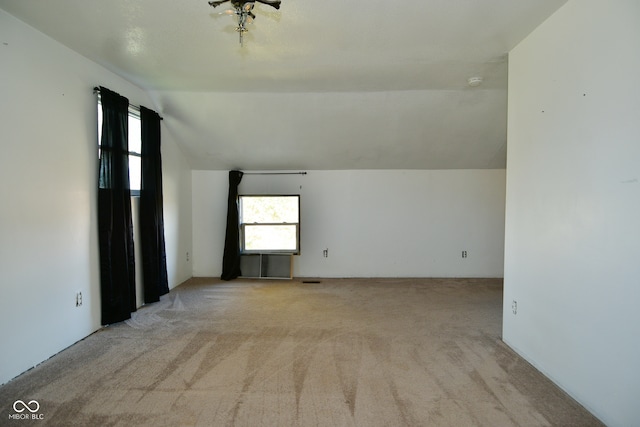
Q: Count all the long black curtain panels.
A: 3